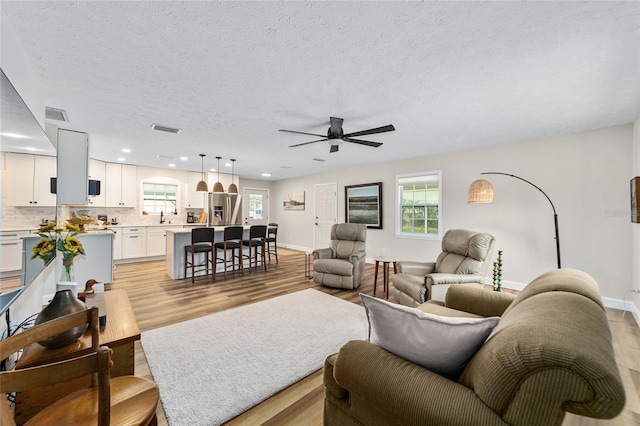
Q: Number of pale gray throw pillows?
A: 1